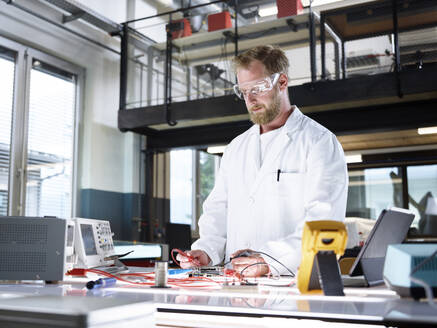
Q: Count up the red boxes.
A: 3